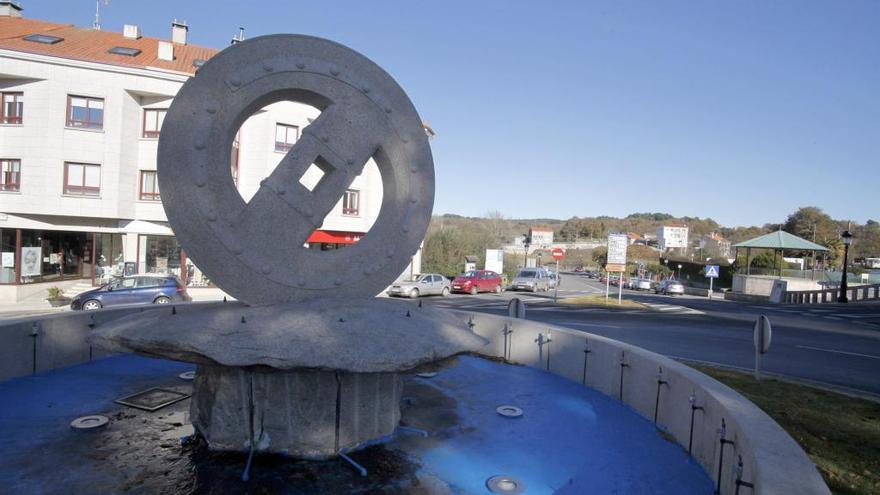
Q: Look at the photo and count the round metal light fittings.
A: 5